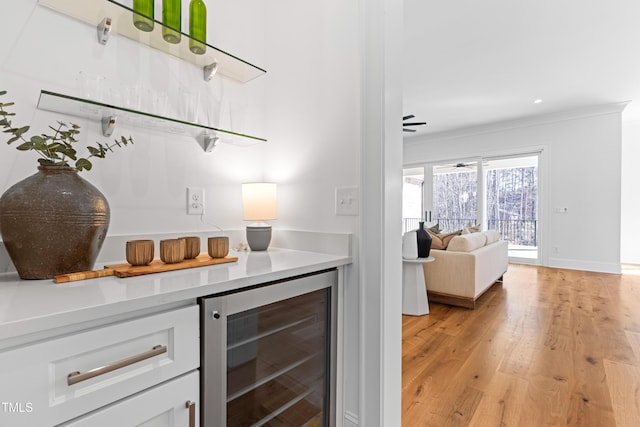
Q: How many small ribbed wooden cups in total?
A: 4